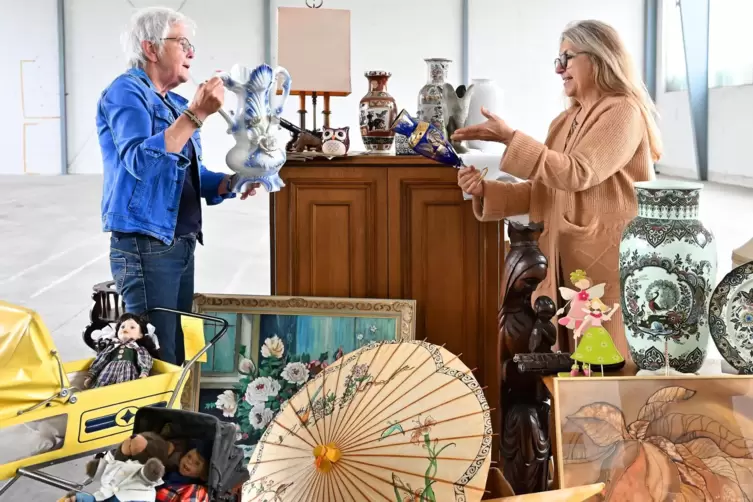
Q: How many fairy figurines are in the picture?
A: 2